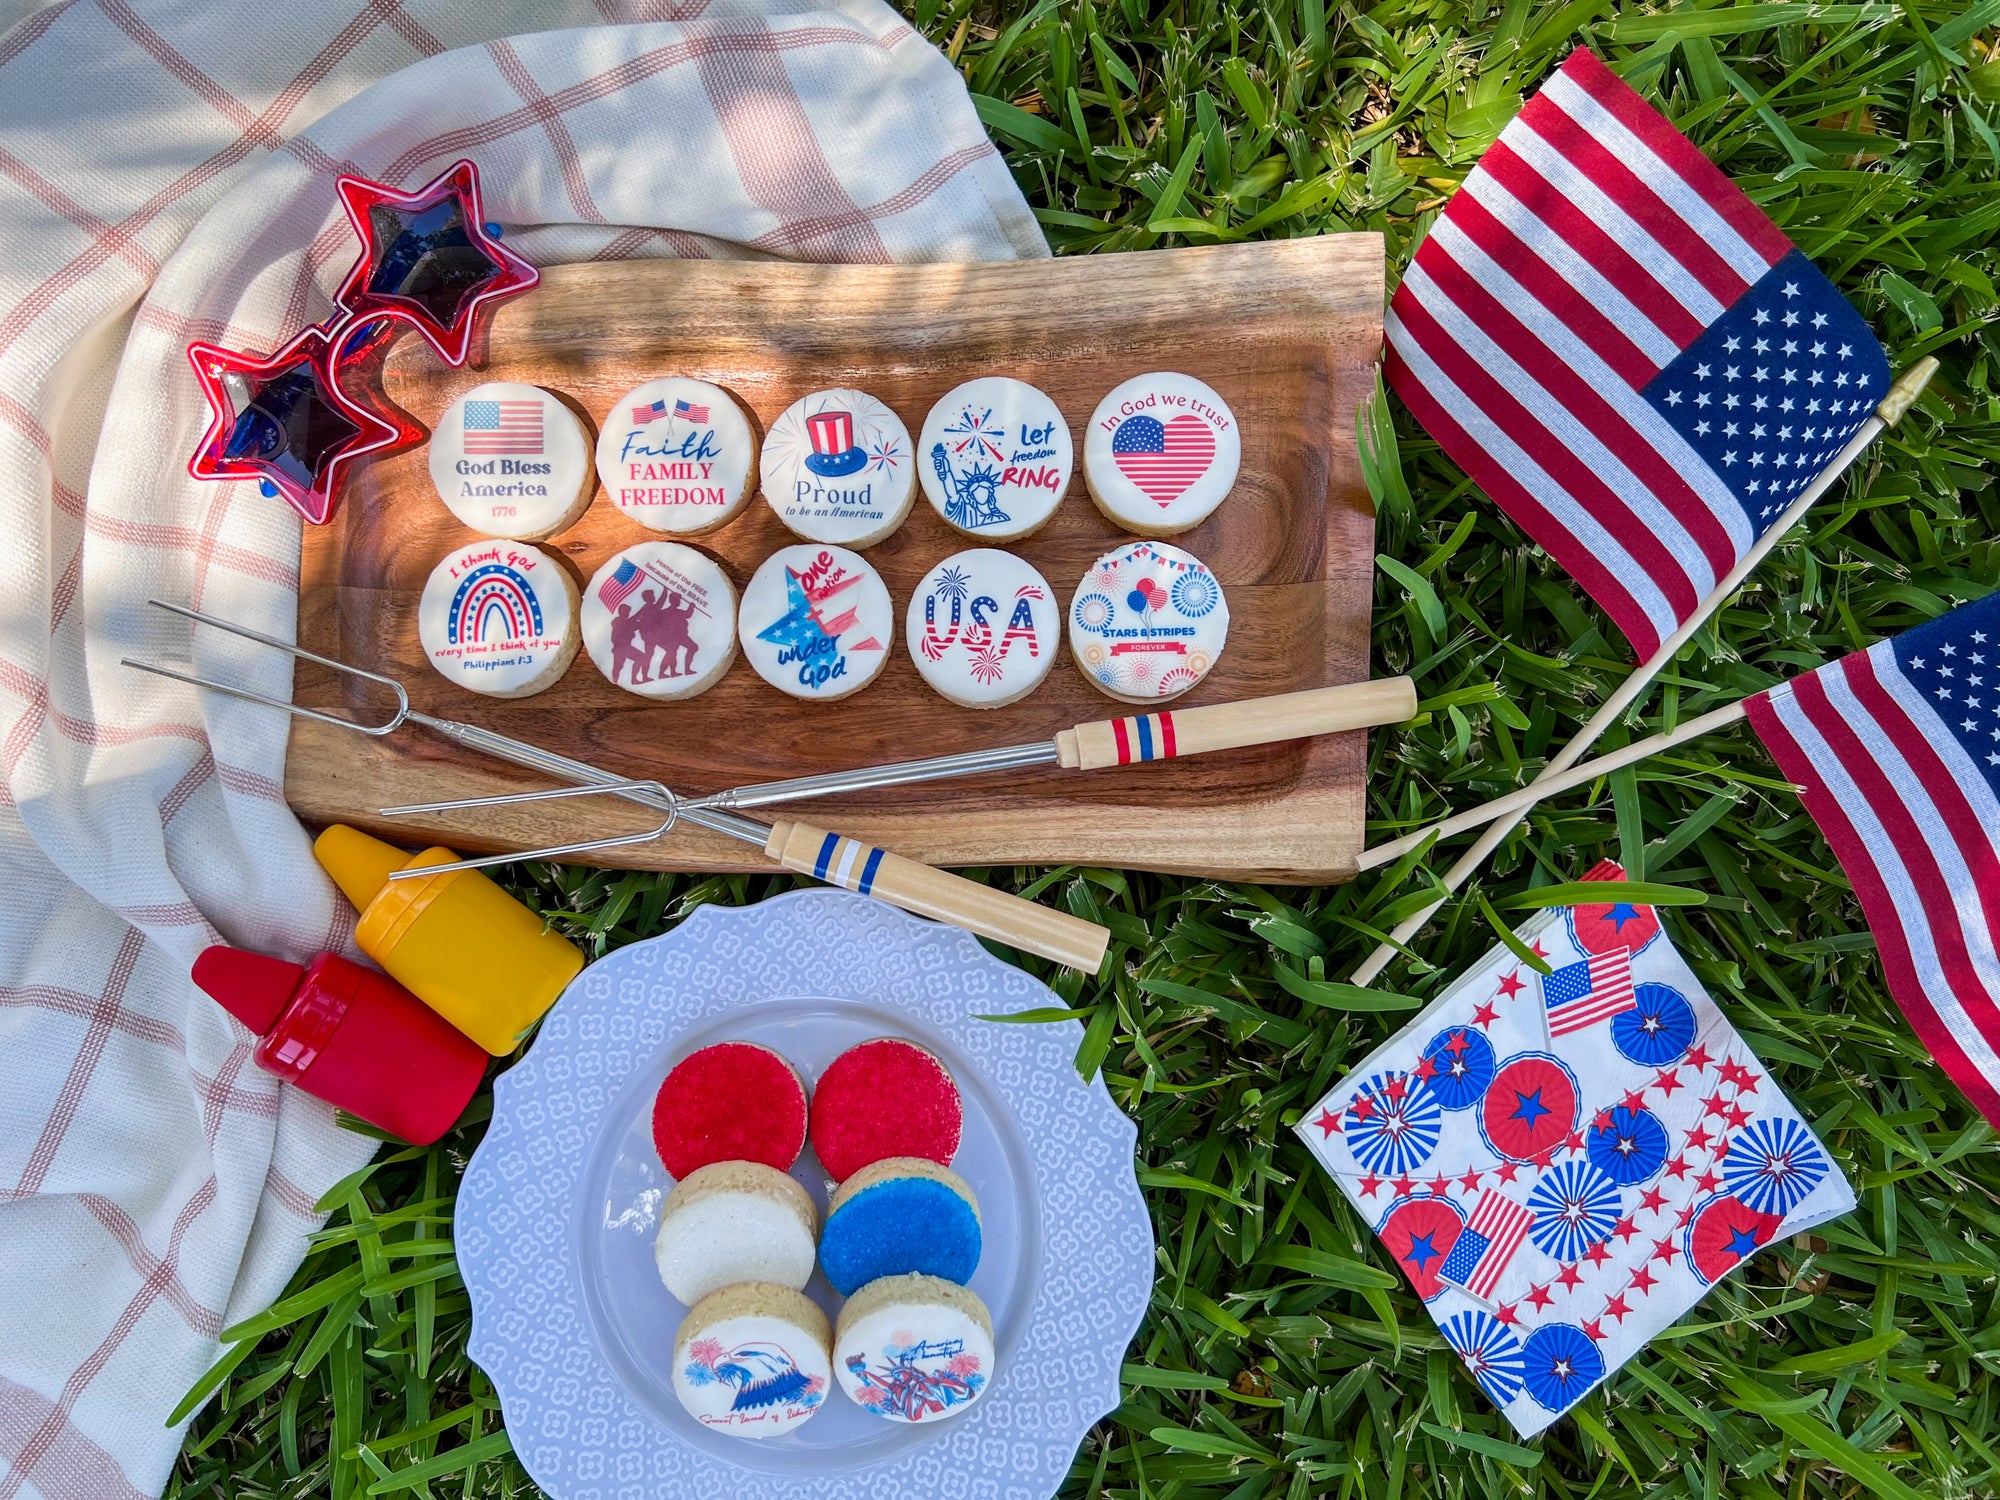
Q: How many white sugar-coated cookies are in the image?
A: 1